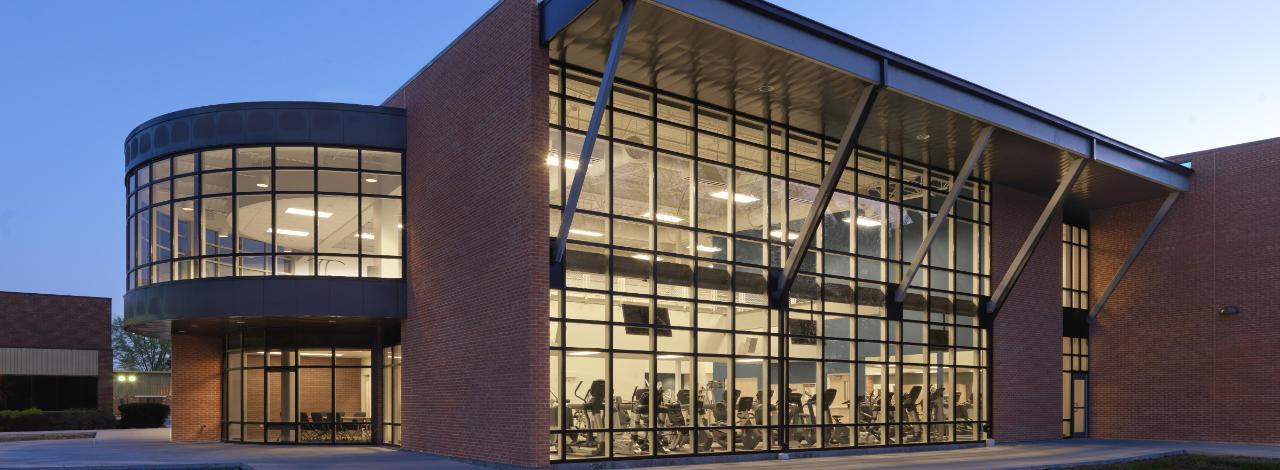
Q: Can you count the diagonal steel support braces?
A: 5